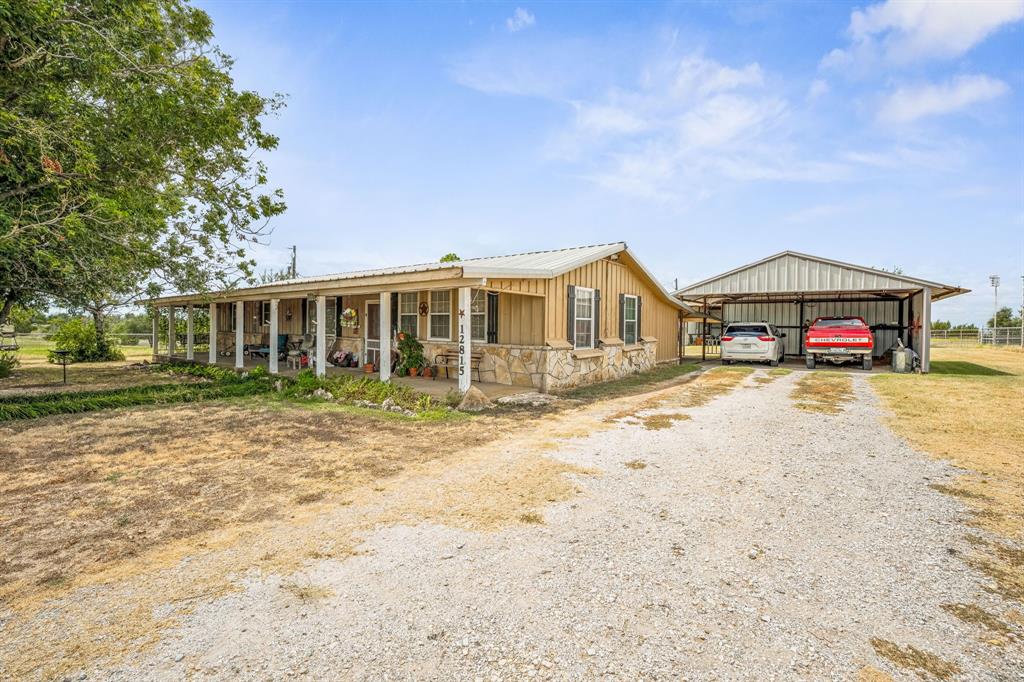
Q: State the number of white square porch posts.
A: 9